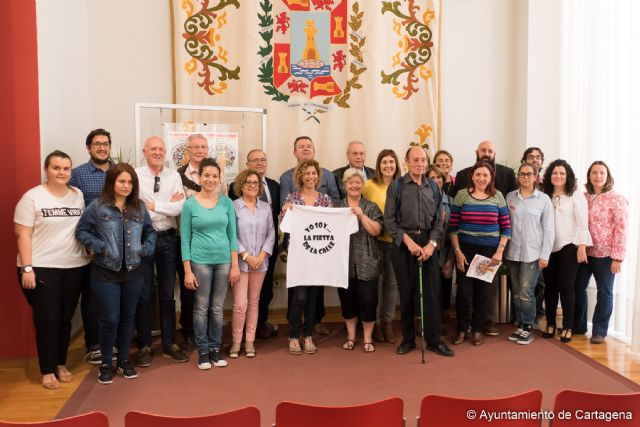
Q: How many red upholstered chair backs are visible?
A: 5